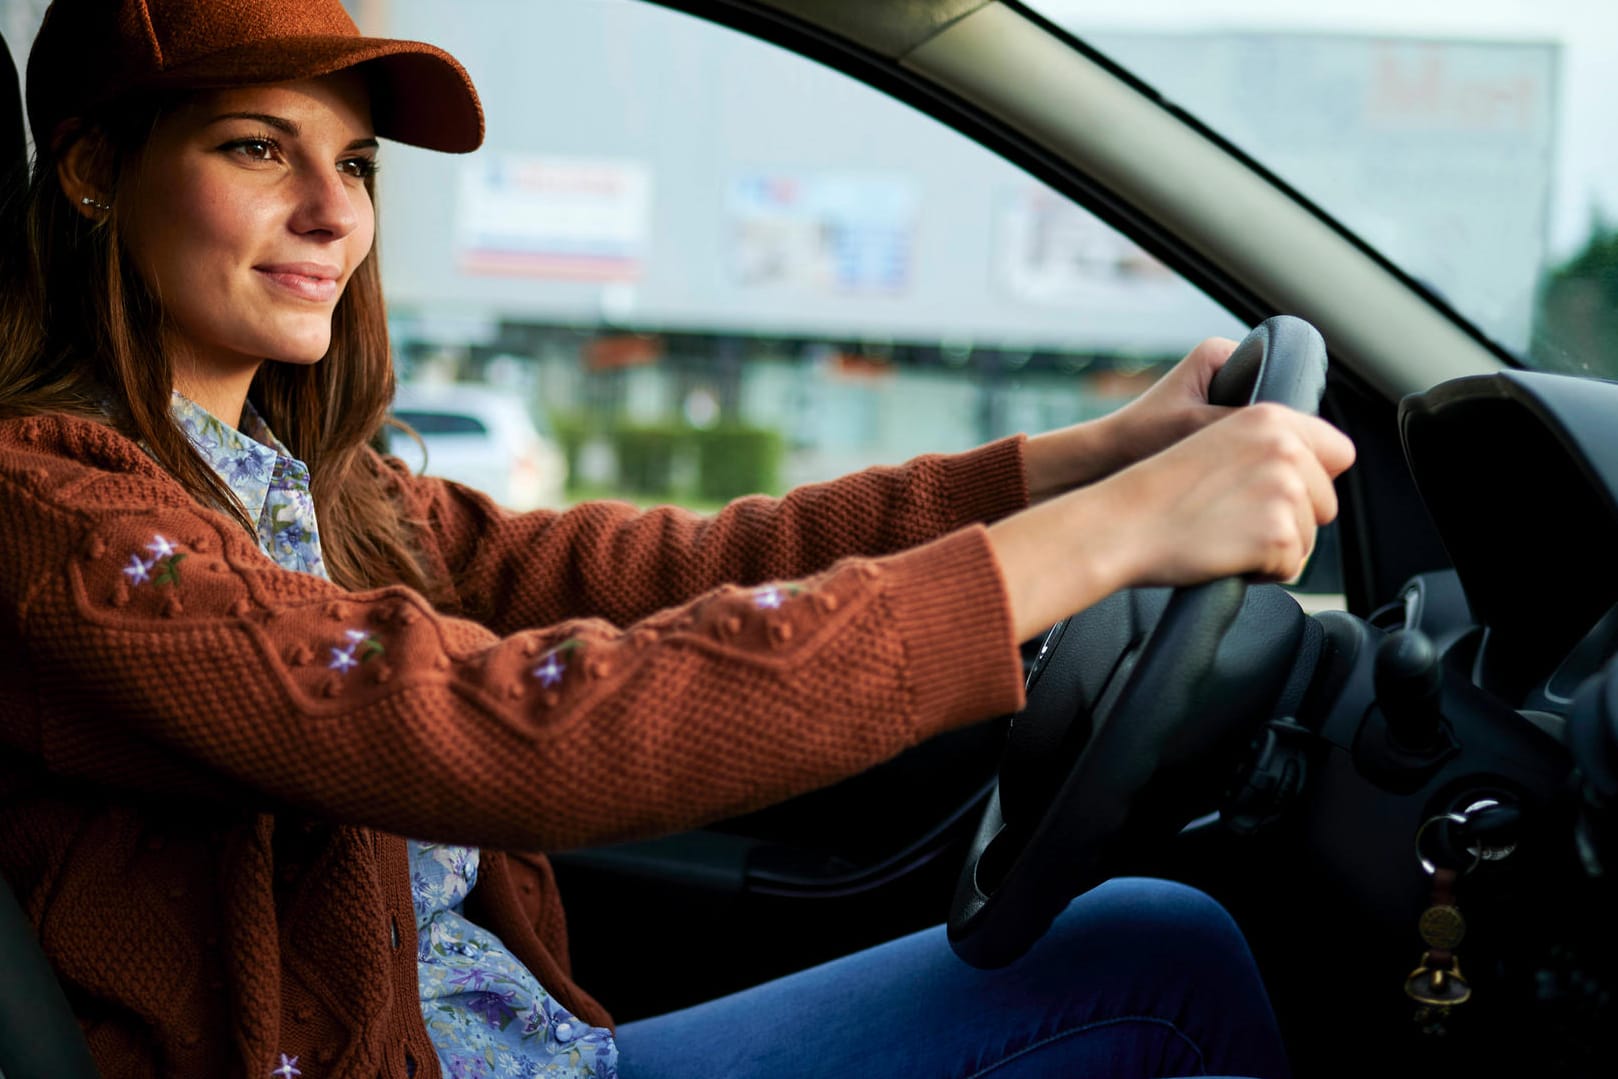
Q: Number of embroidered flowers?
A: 7